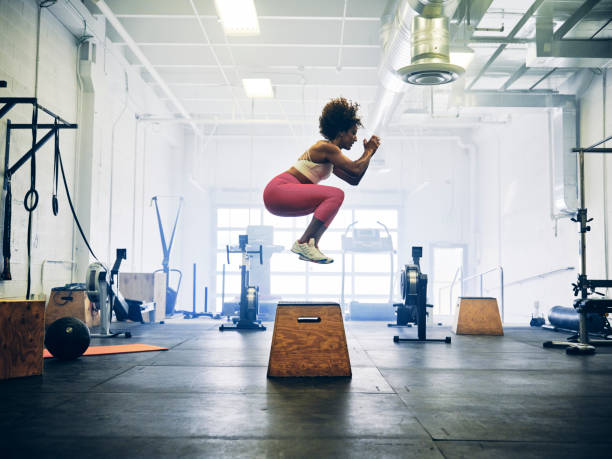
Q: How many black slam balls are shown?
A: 1